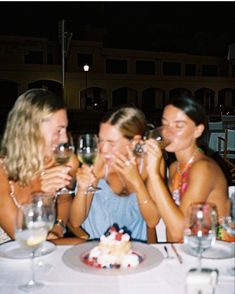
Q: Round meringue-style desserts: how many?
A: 1